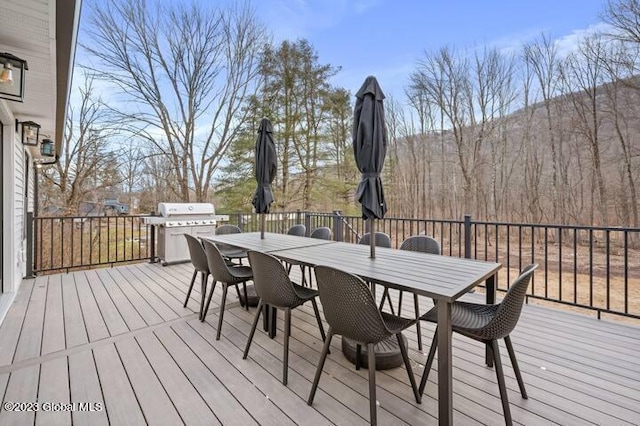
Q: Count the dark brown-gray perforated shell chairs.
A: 10